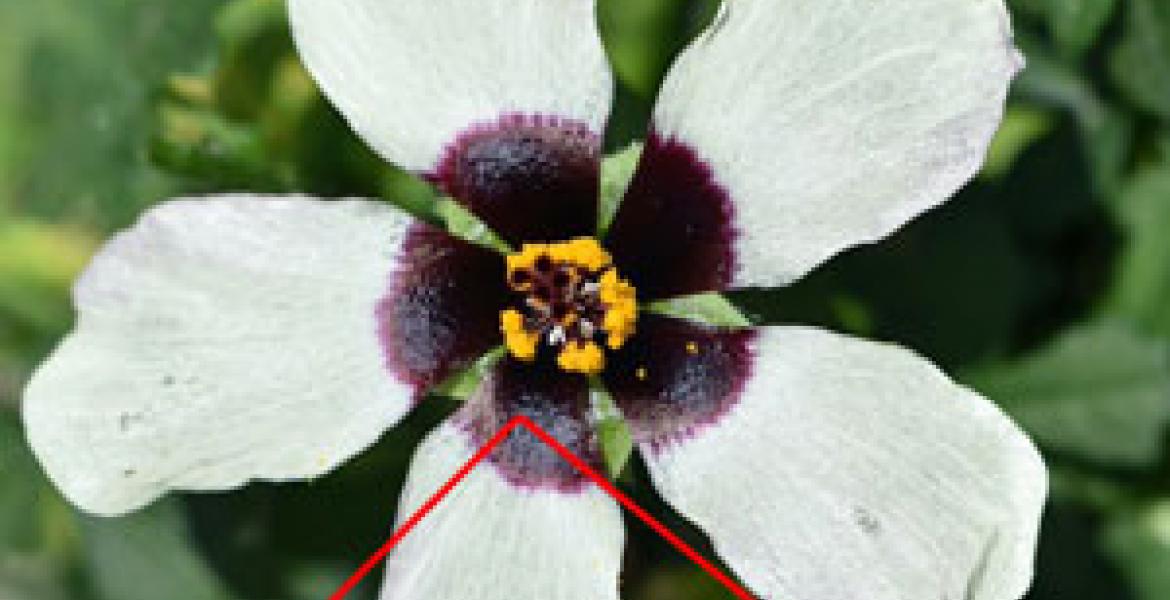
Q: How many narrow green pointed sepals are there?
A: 5